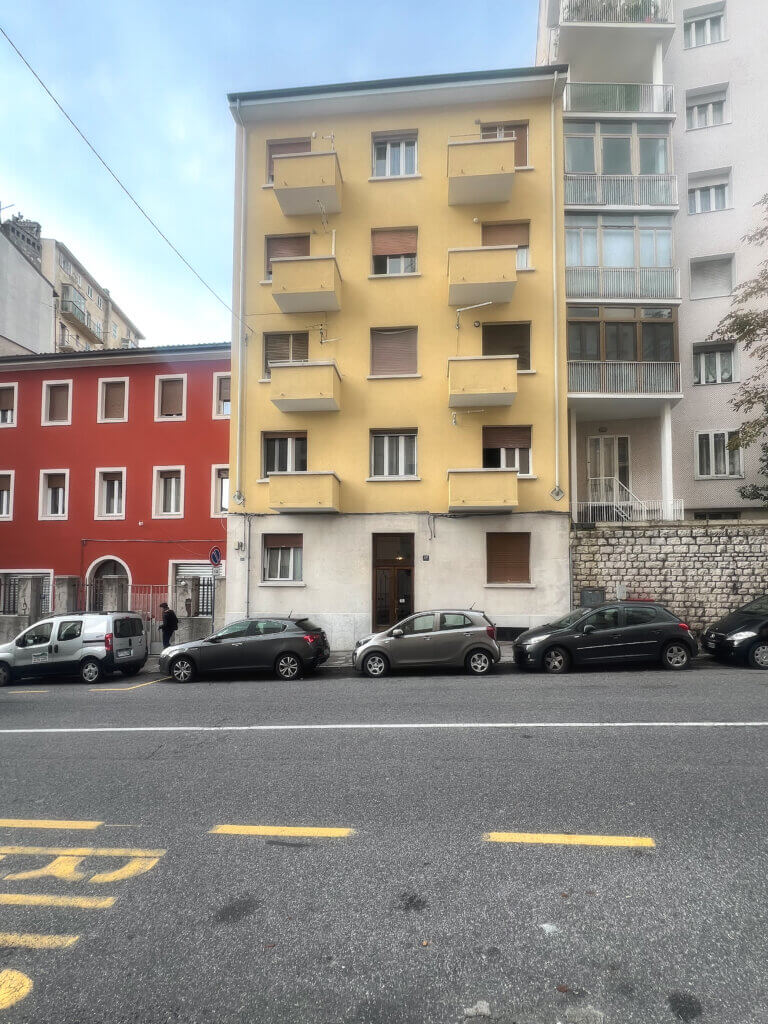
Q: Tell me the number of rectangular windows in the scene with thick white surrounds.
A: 10